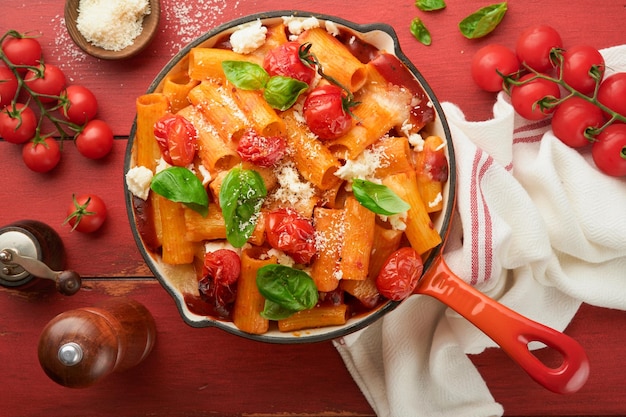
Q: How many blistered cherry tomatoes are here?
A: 7